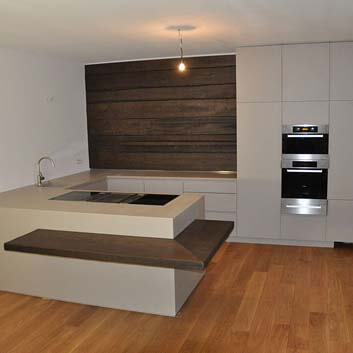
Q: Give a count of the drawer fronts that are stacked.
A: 3